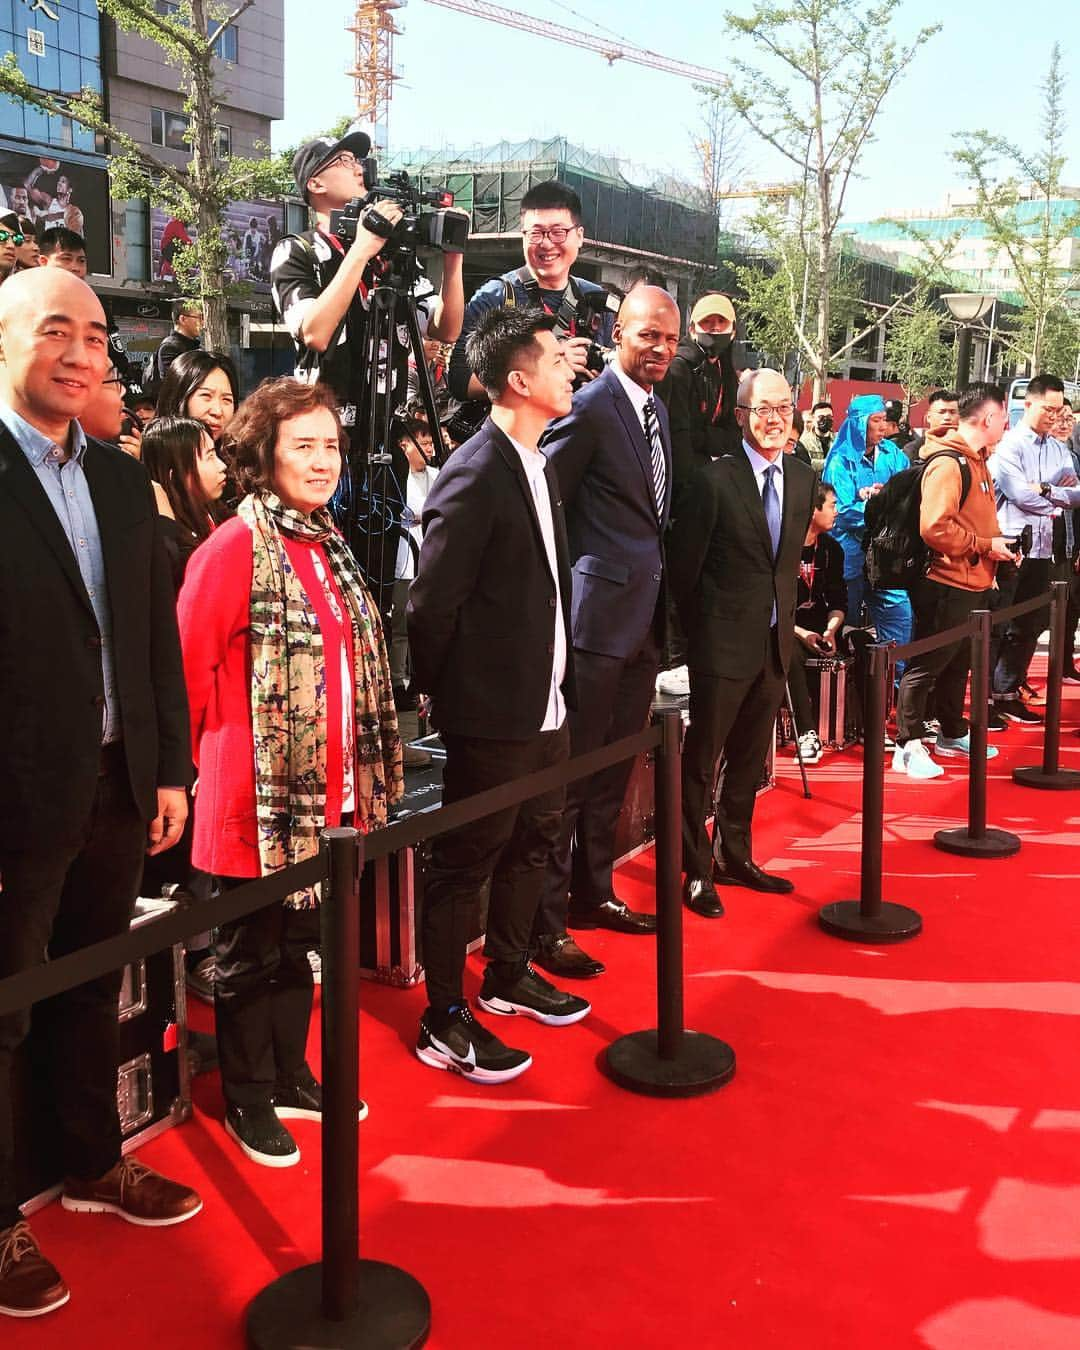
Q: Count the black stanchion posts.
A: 5